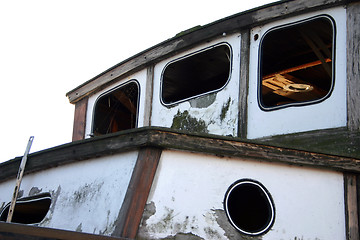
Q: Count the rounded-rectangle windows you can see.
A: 4